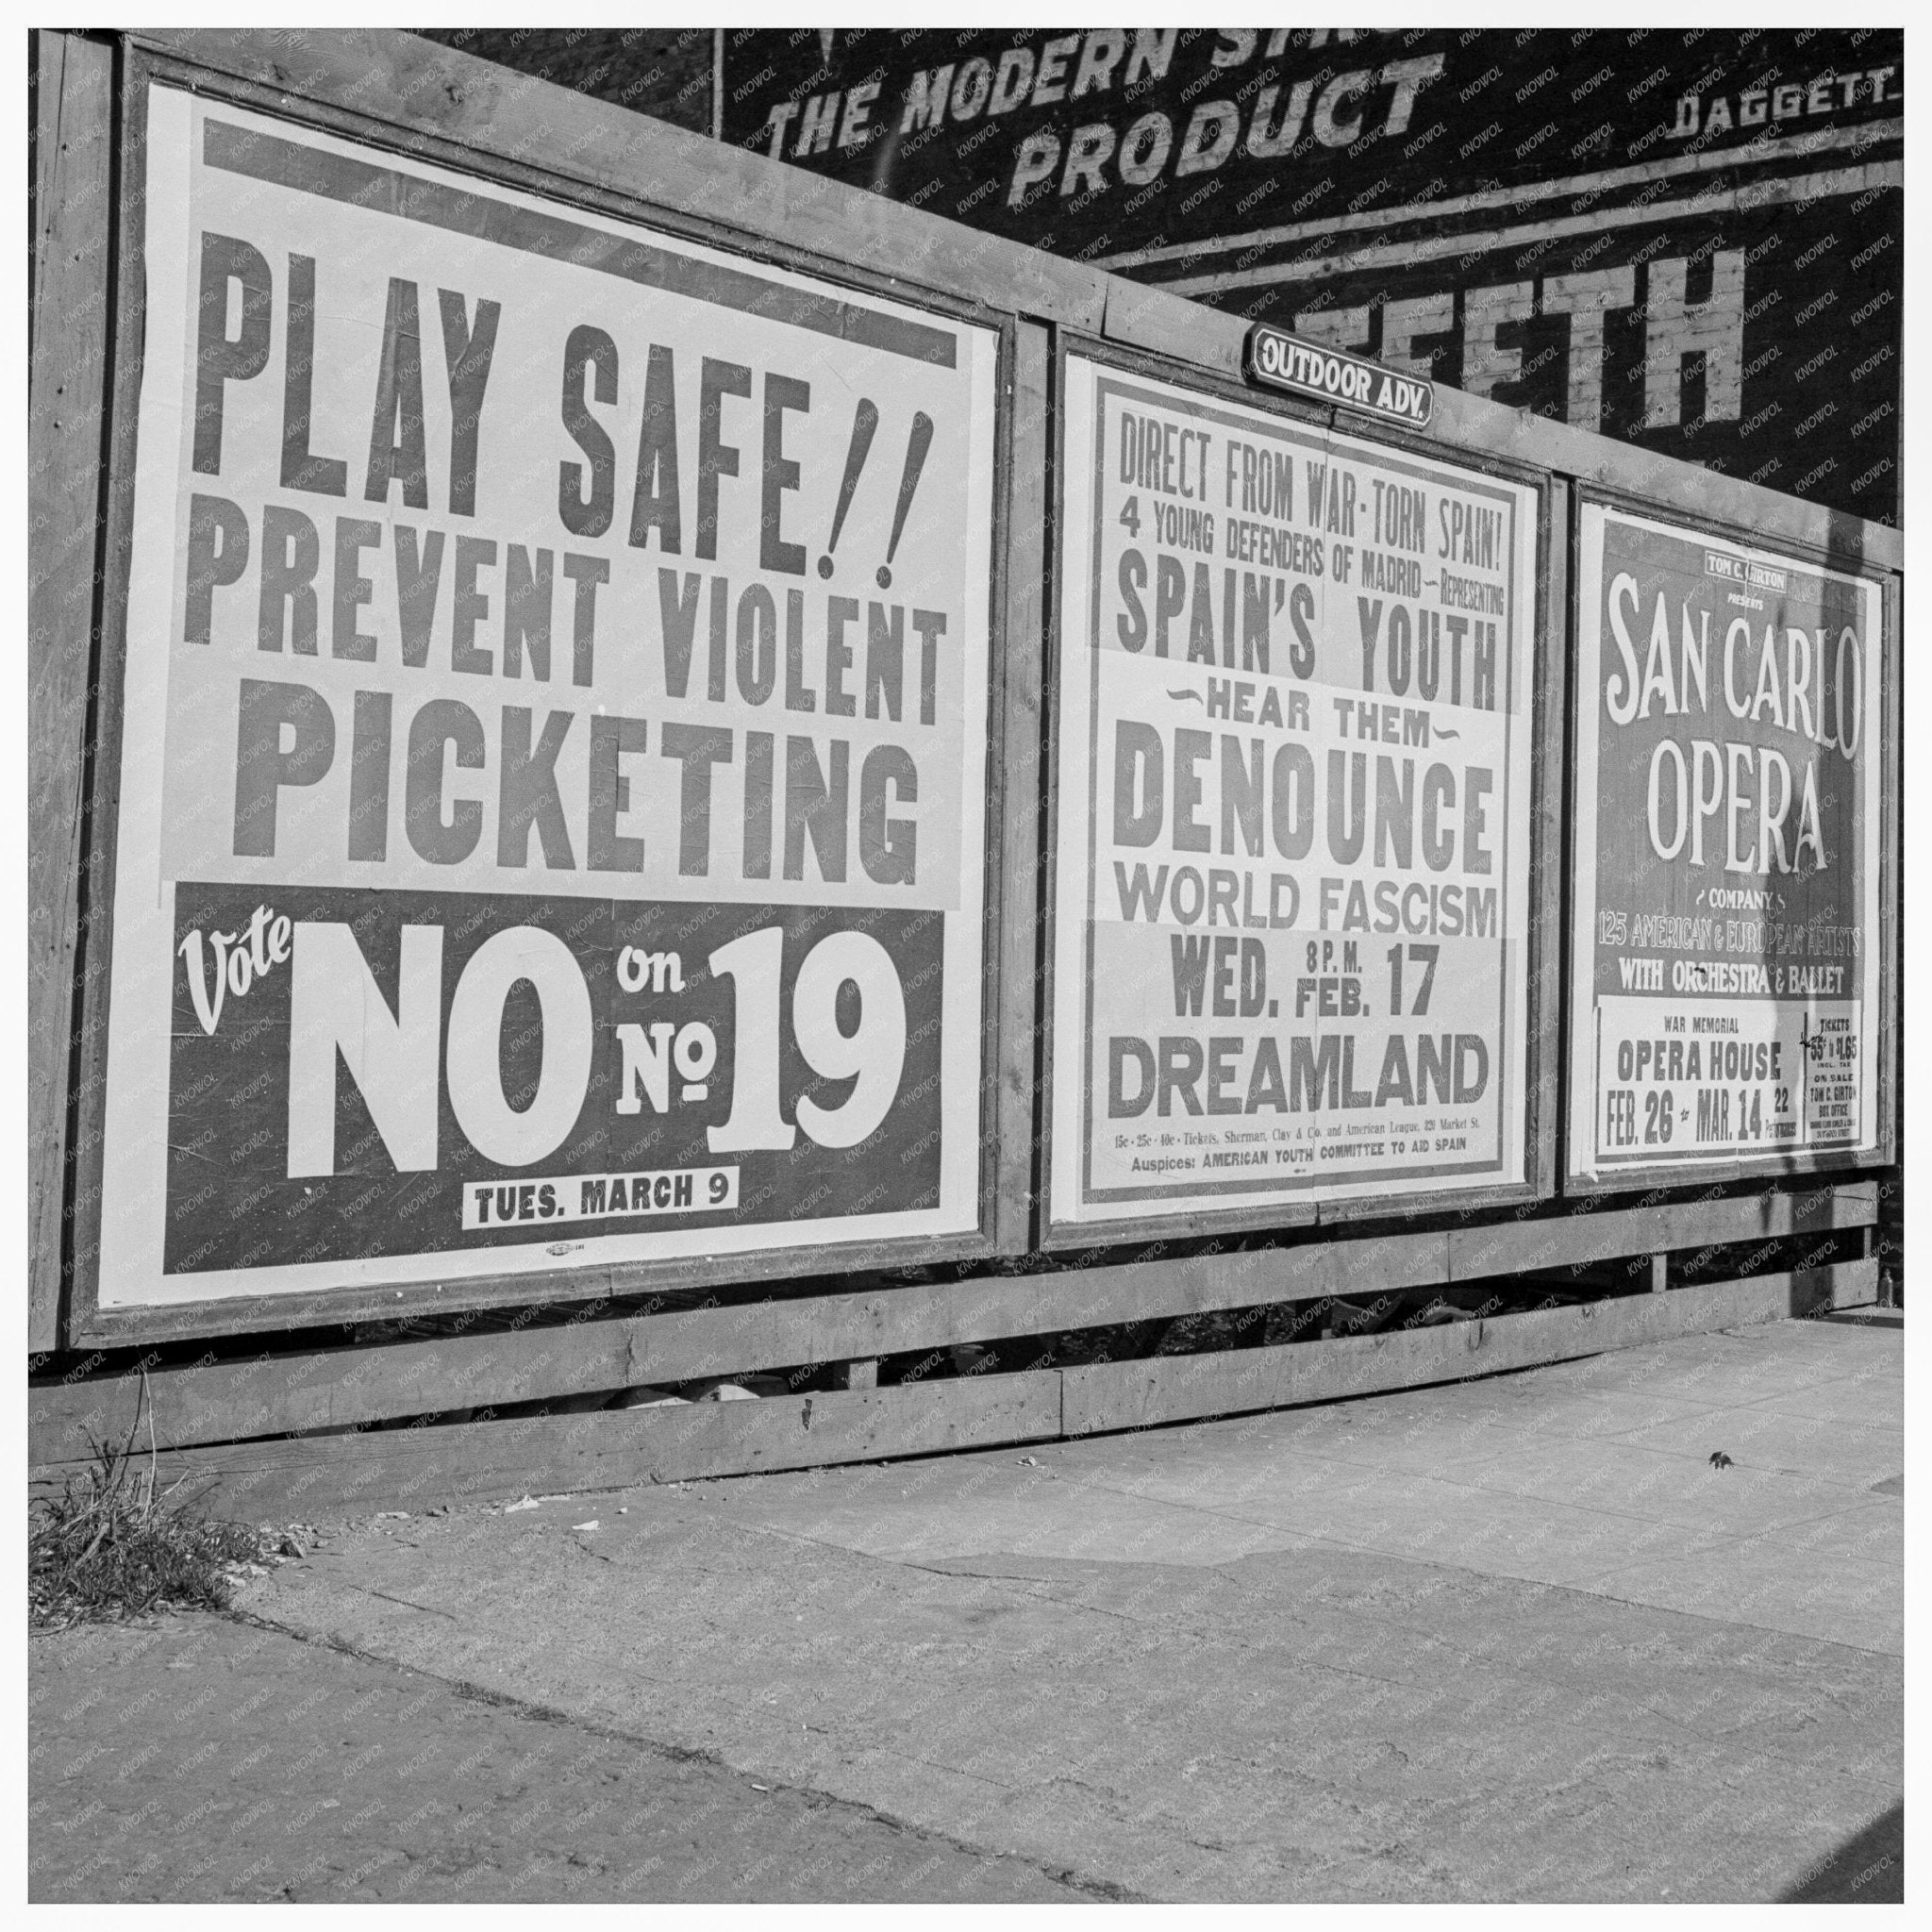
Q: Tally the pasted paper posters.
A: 3